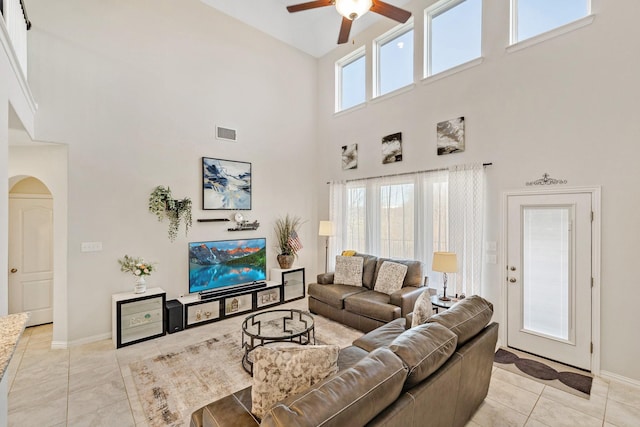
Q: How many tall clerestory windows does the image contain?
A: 4